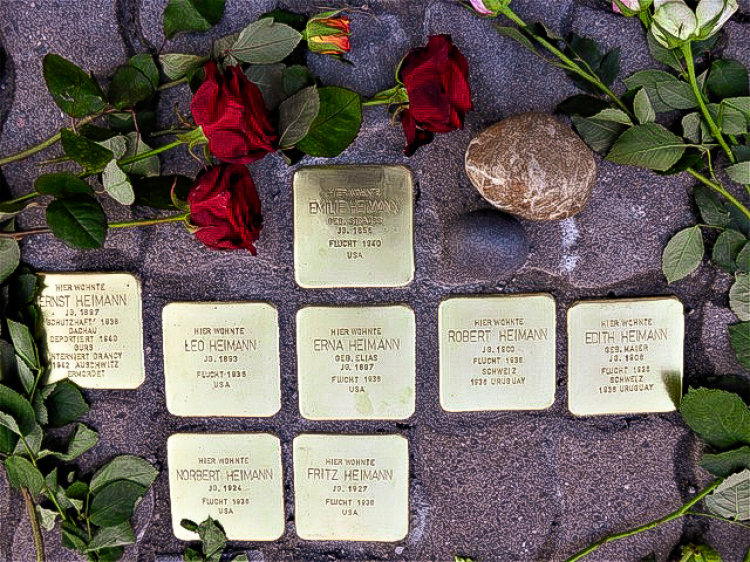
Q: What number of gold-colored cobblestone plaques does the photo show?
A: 8